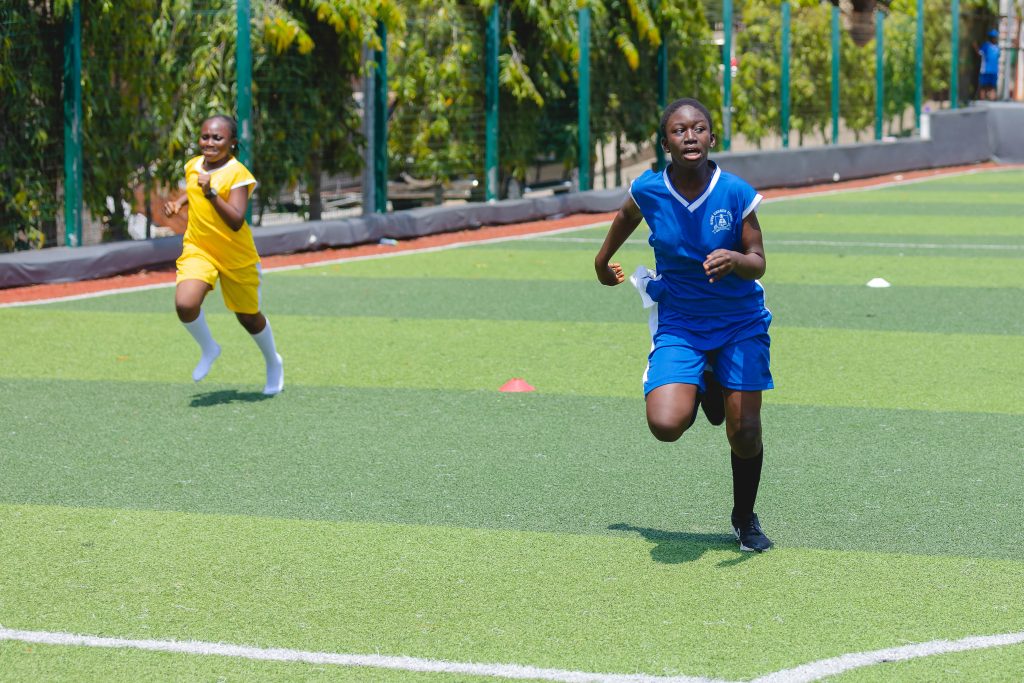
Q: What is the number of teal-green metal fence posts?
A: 12